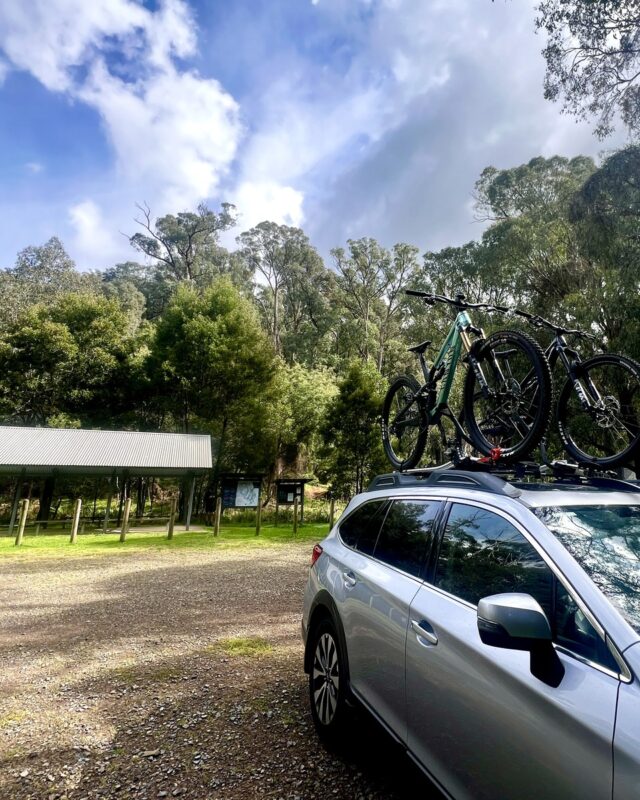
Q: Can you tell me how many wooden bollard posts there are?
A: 8